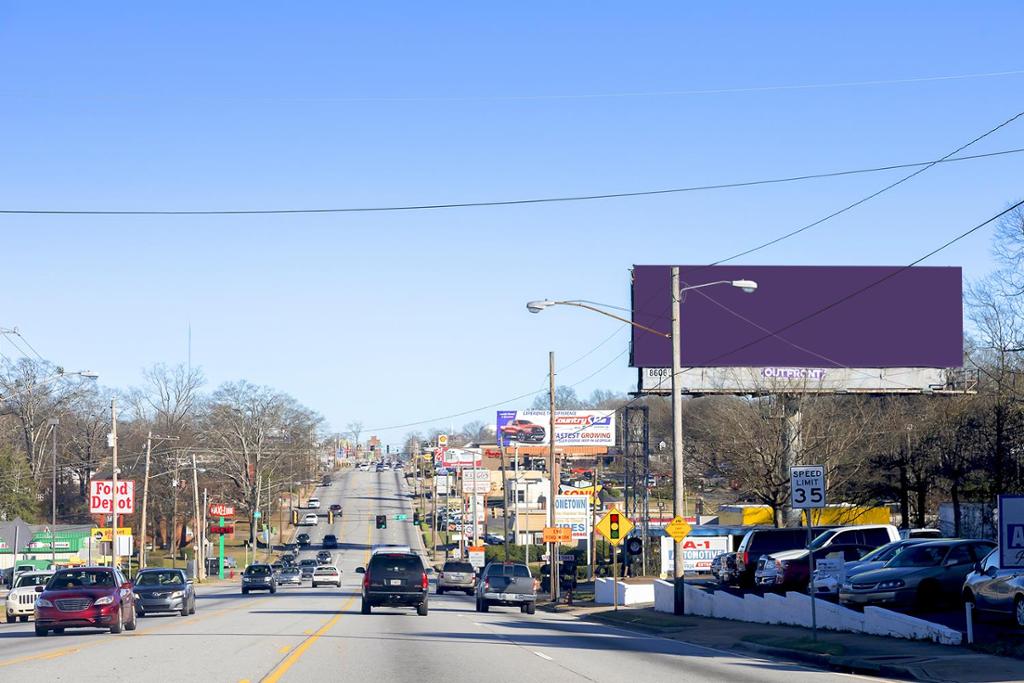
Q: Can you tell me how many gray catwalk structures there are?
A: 1